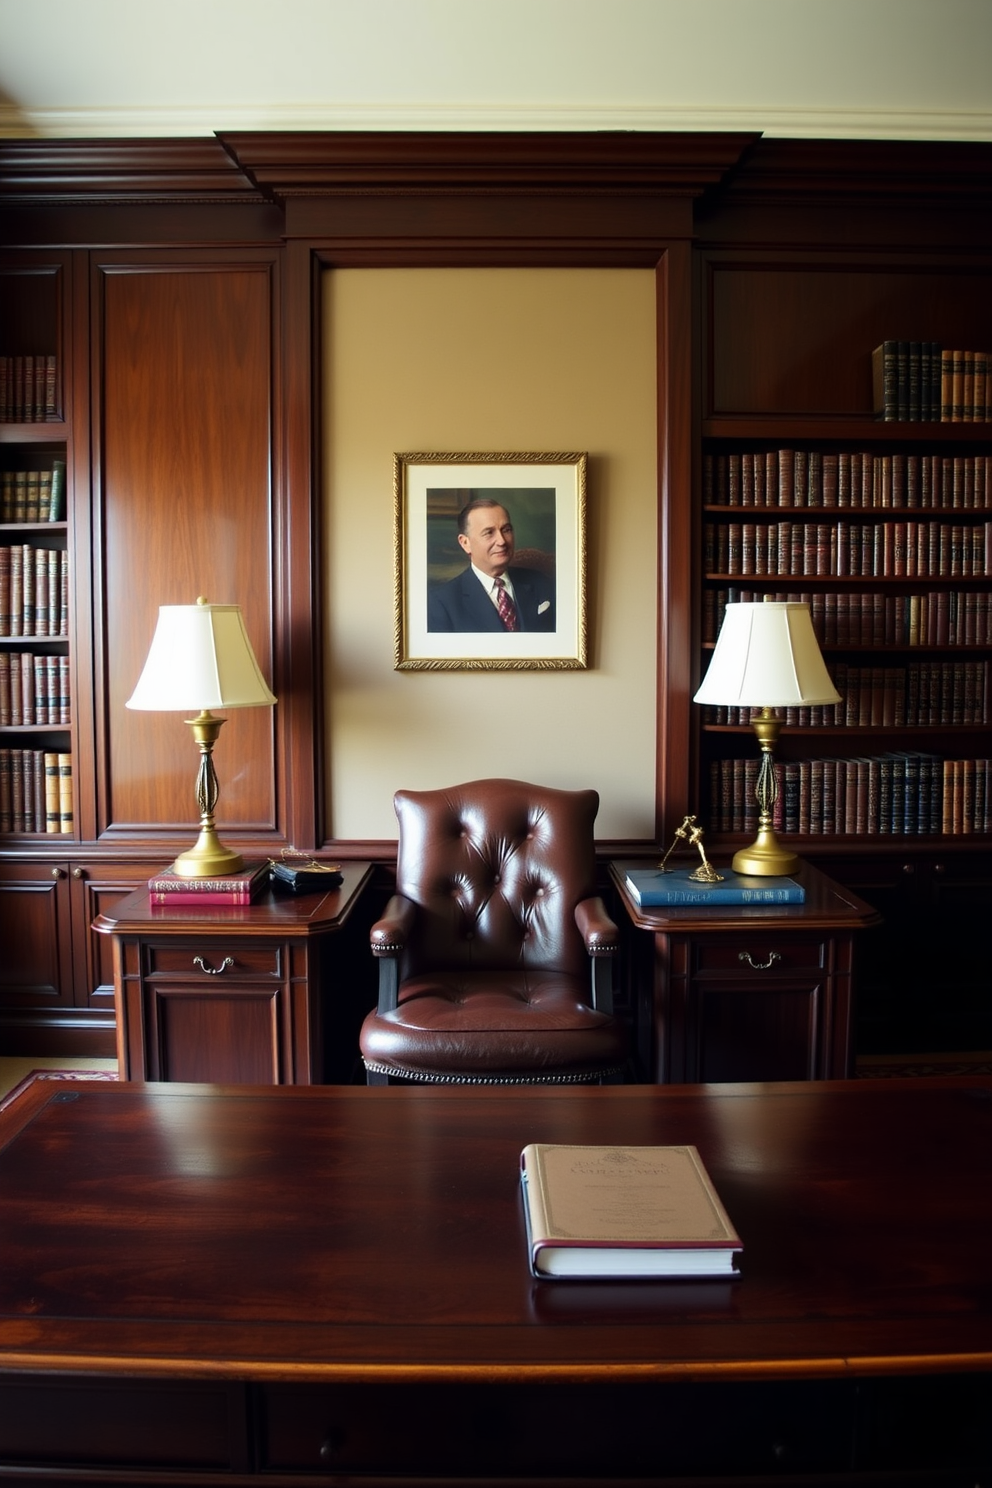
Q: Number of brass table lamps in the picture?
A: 2